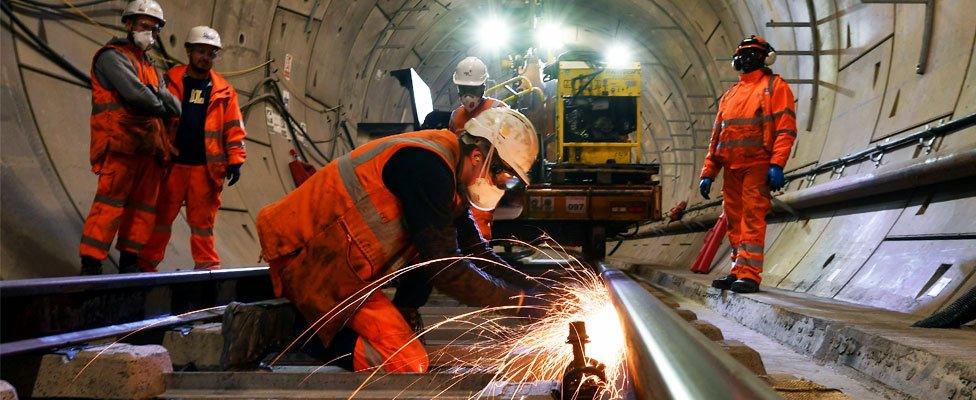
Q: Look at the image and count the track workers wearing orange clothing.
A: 5